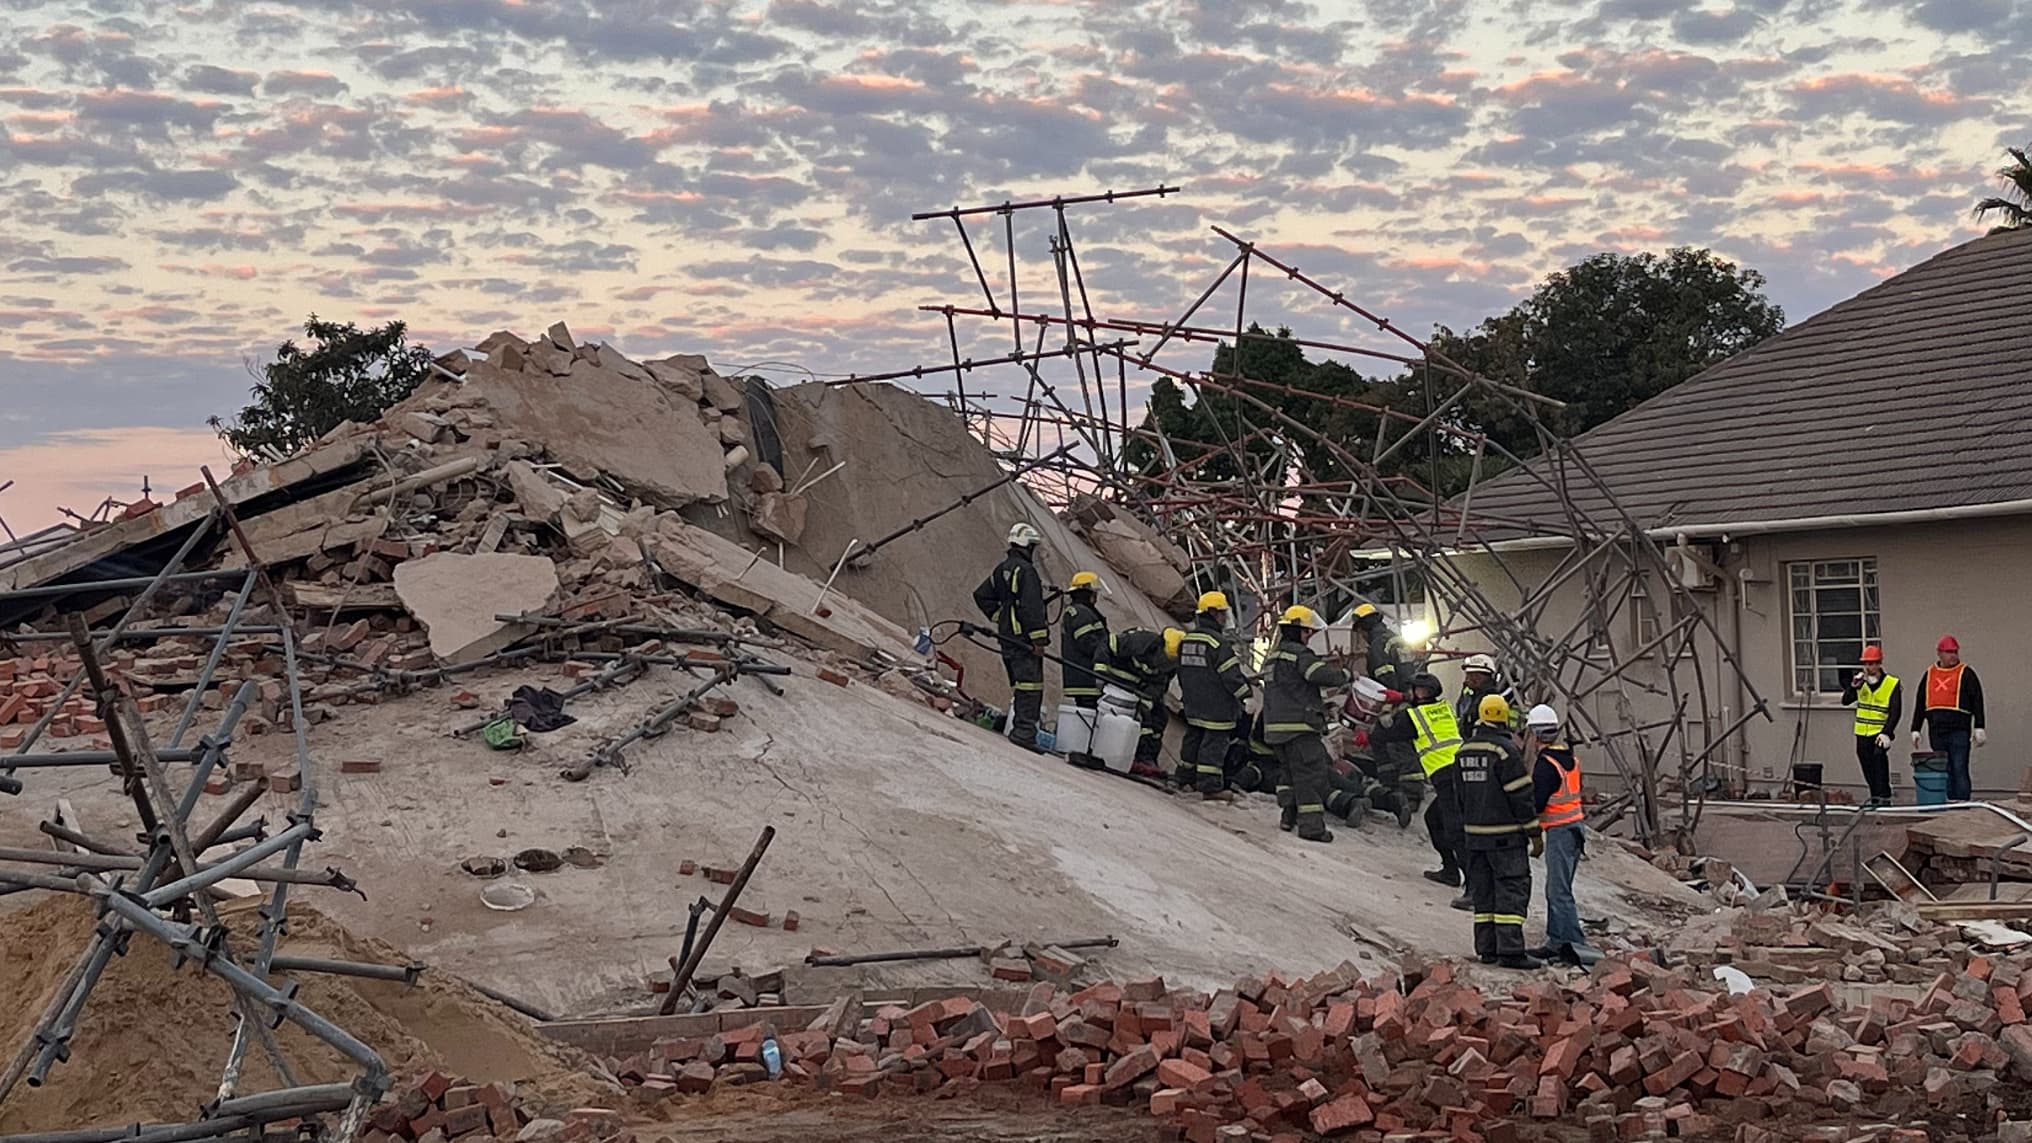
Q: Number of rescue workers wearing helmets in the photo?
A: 12